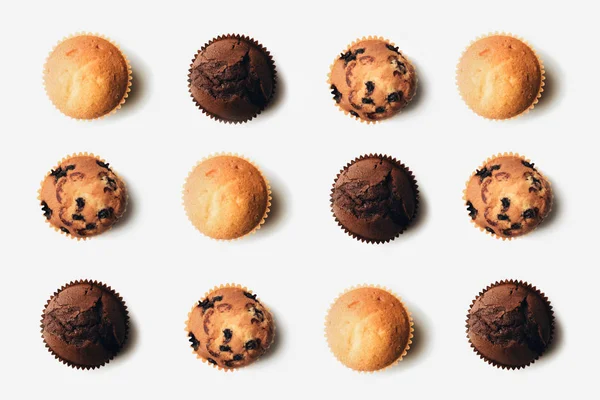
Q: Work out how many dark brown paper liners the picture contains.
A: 4